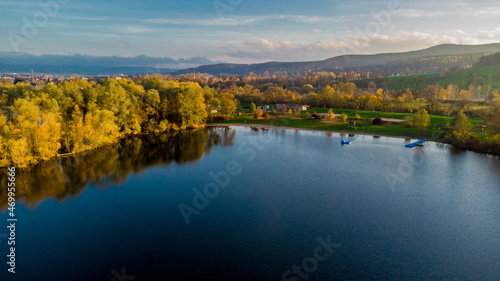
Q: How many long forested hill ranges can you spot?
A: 1